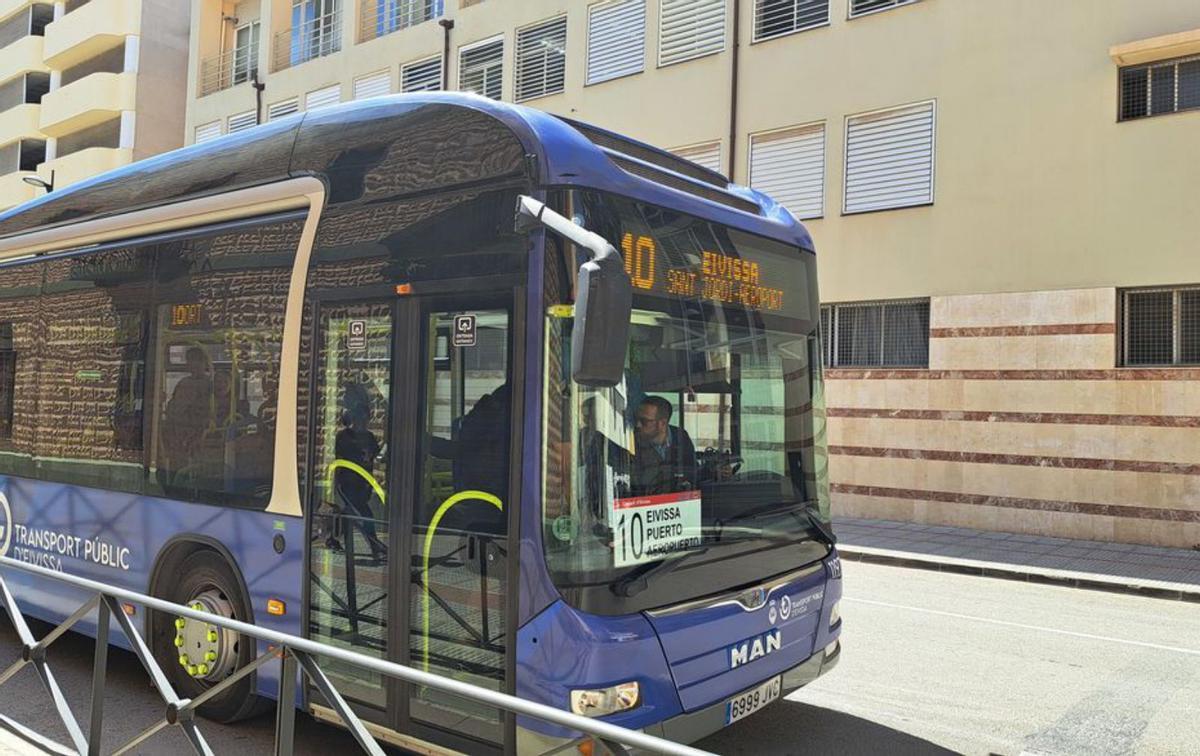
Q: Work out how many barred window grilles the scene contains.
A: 3